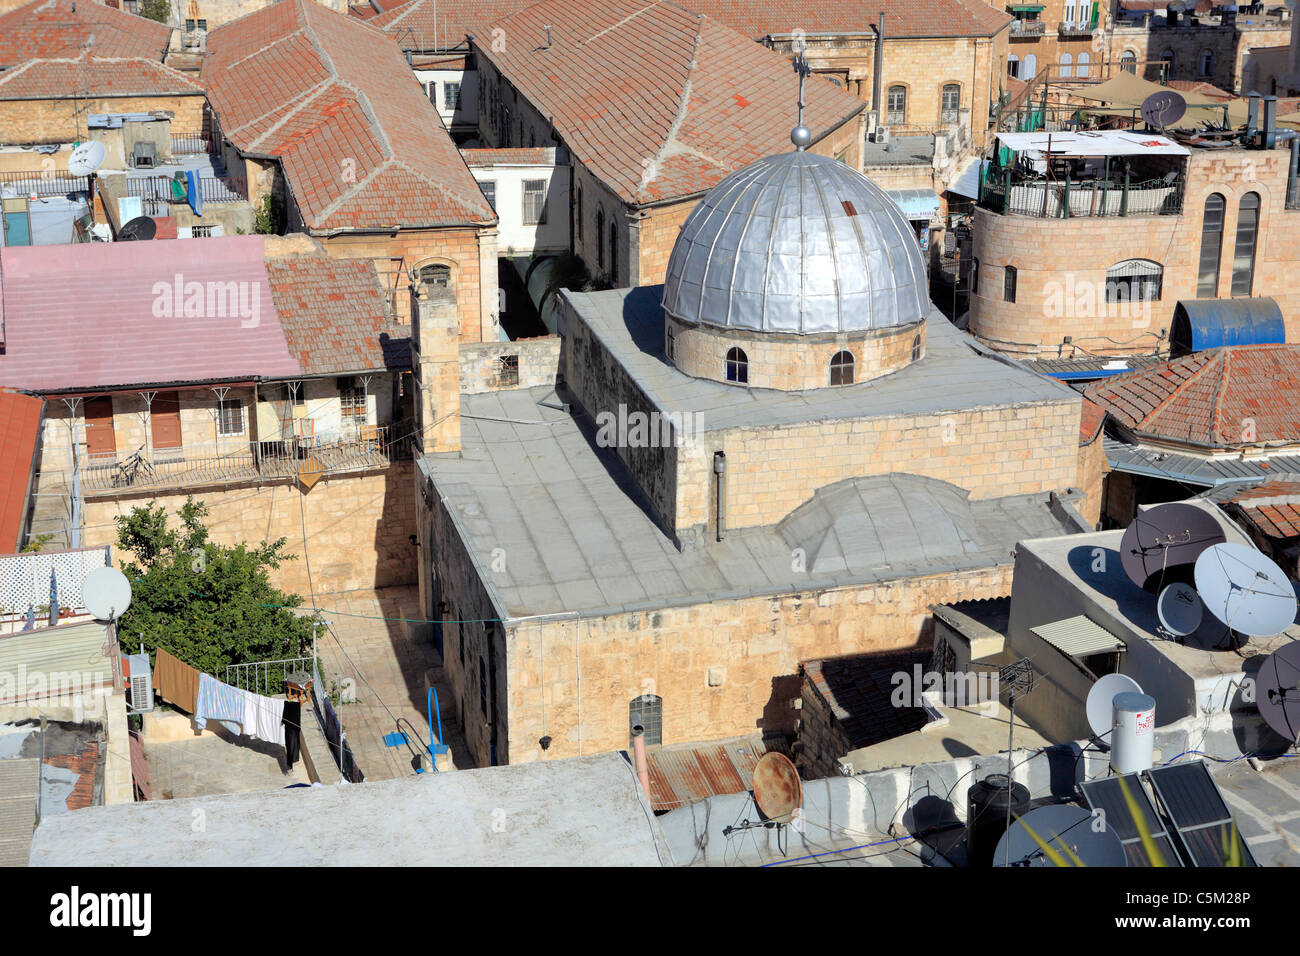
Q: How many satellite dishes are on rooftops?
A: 11